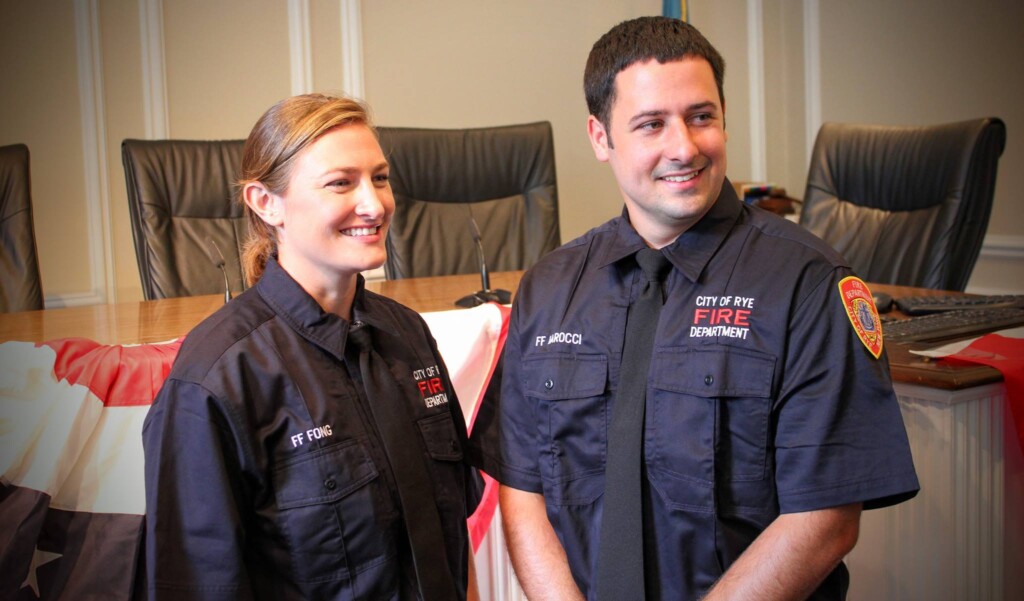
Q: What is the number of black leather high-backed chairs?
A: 4